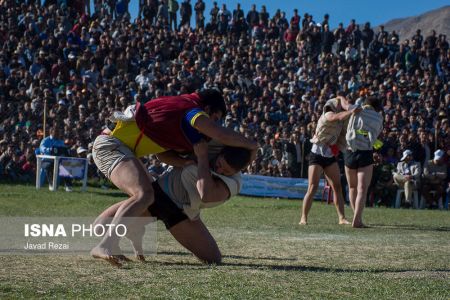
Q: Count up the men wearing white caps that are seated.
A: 2